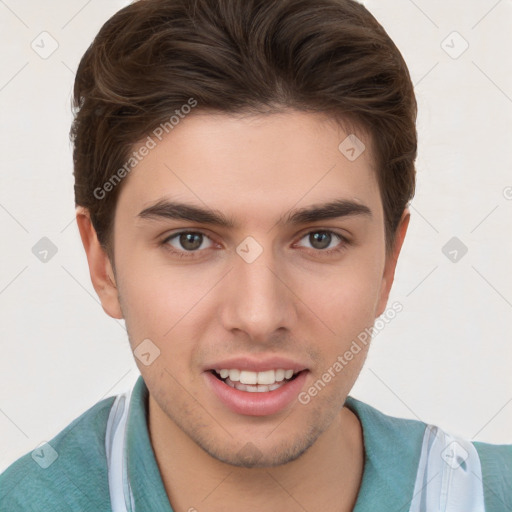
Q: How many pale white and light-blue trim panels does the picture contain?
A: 2